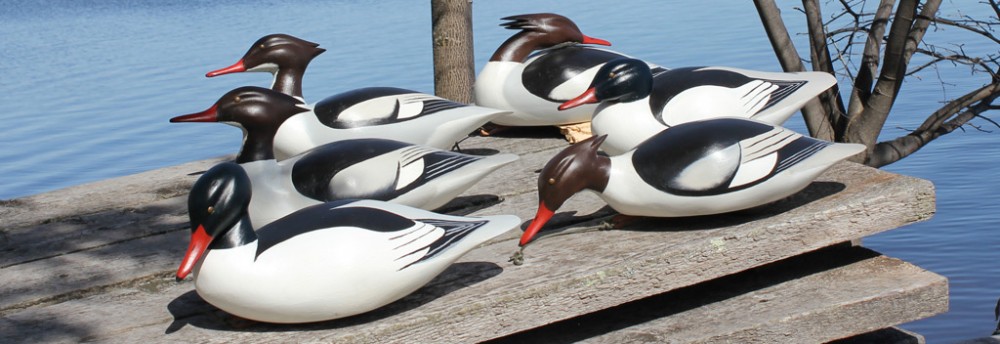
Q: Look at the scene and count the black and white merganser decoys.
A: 6